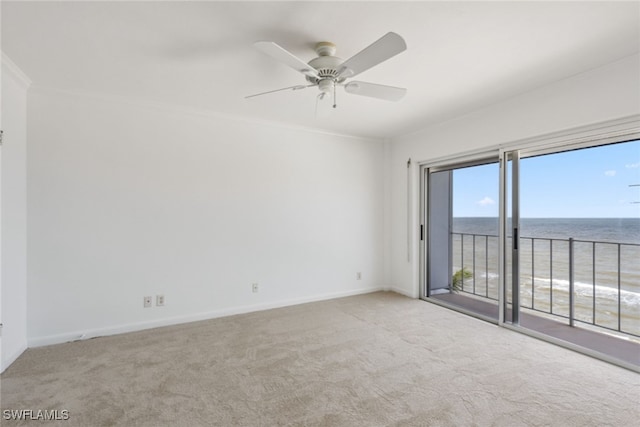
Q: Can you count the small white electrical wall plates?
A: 4